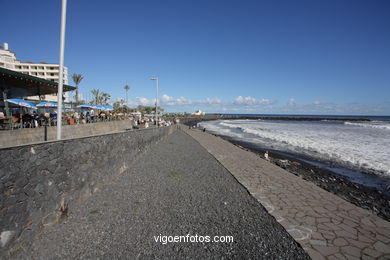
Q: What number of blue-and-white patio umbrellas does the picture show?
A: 5